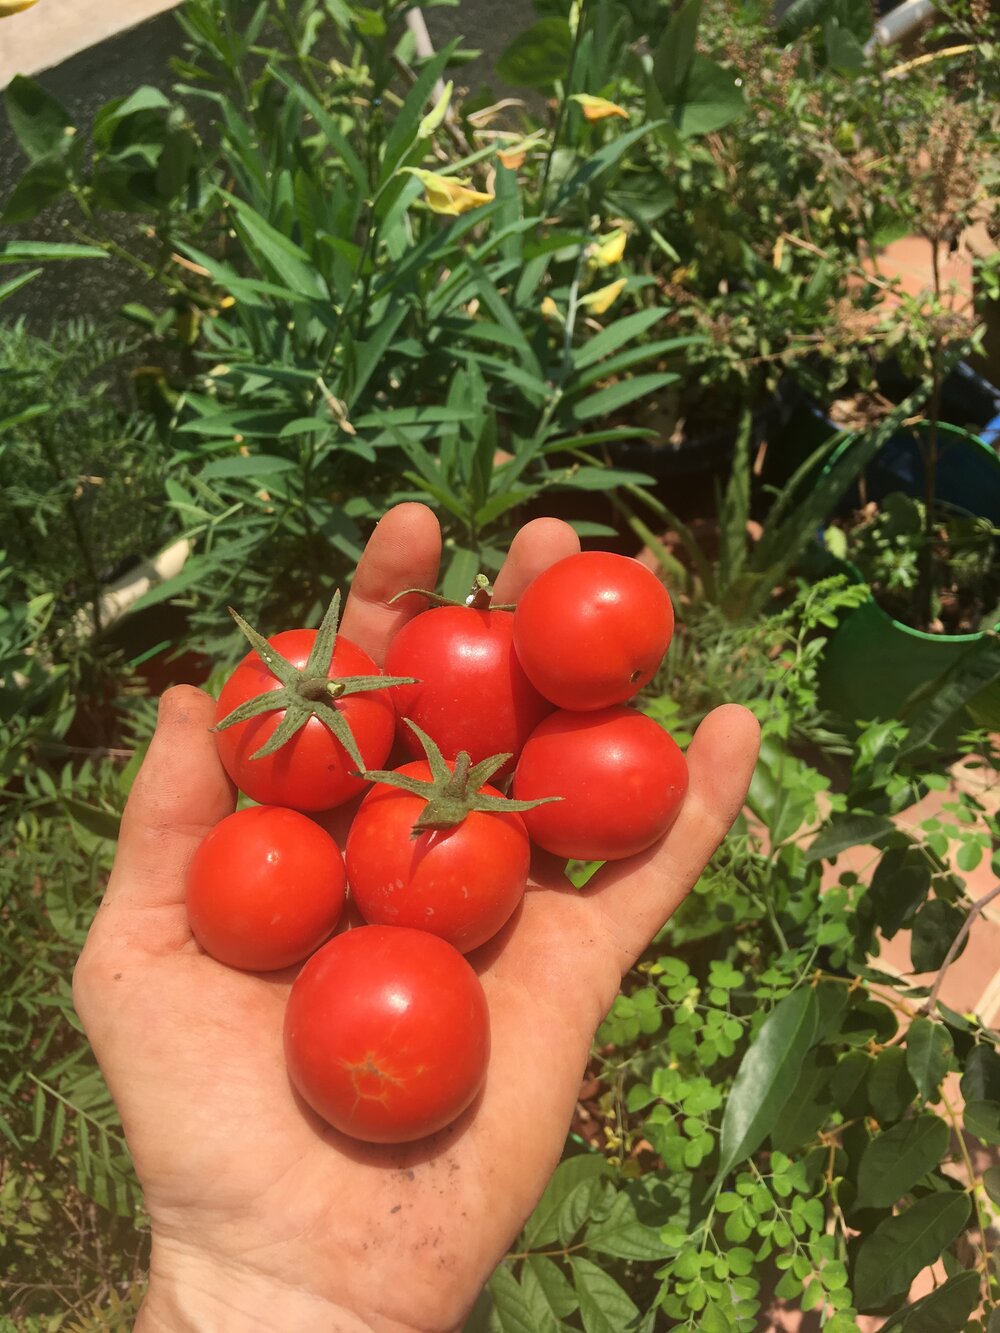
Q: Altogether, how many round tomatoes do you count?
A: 7